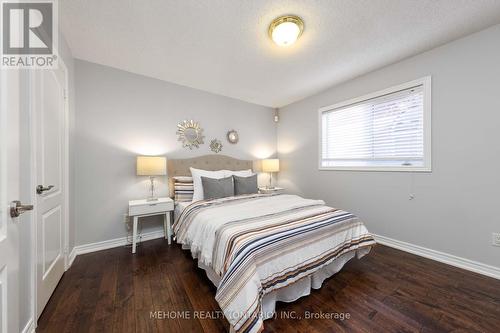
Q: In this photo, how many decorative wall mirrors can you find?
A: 3